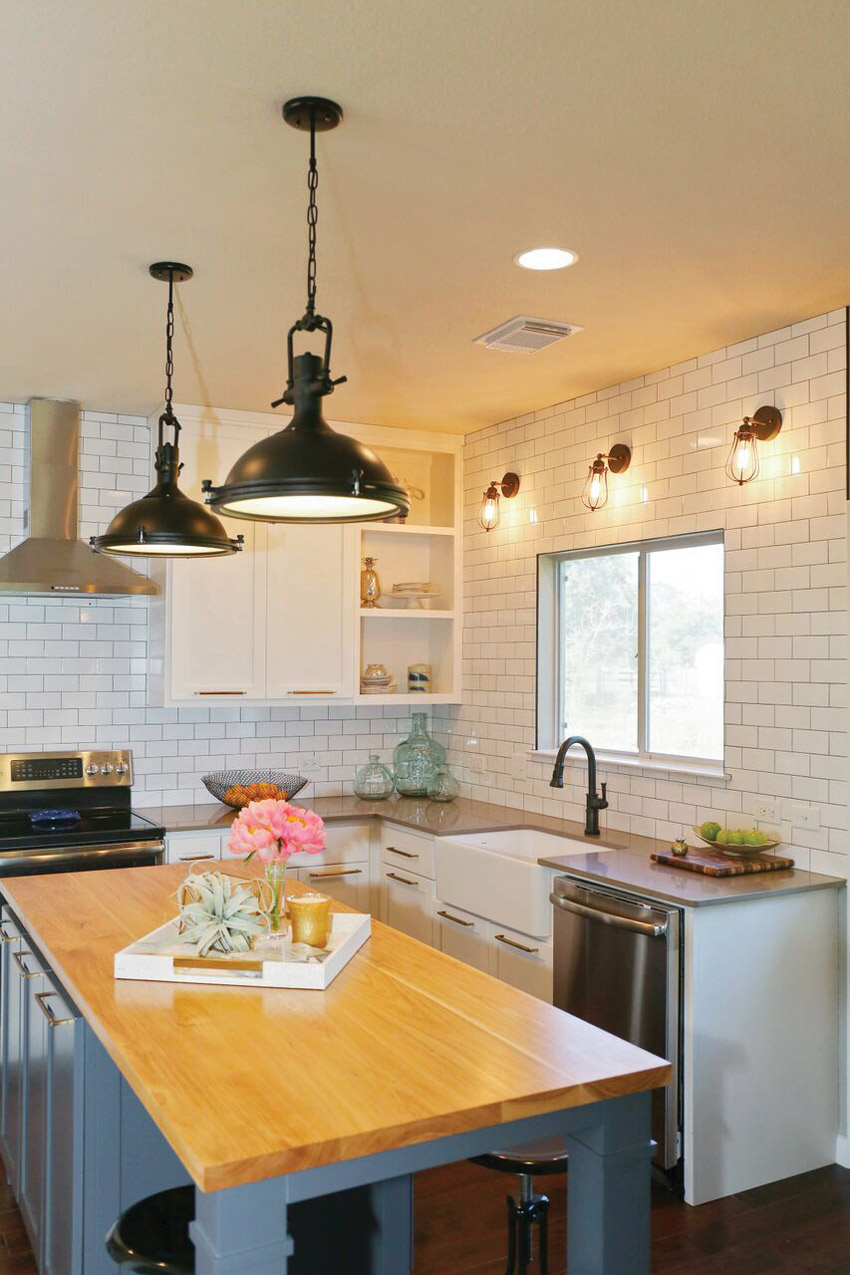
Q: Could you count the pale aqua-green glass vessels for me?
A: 3